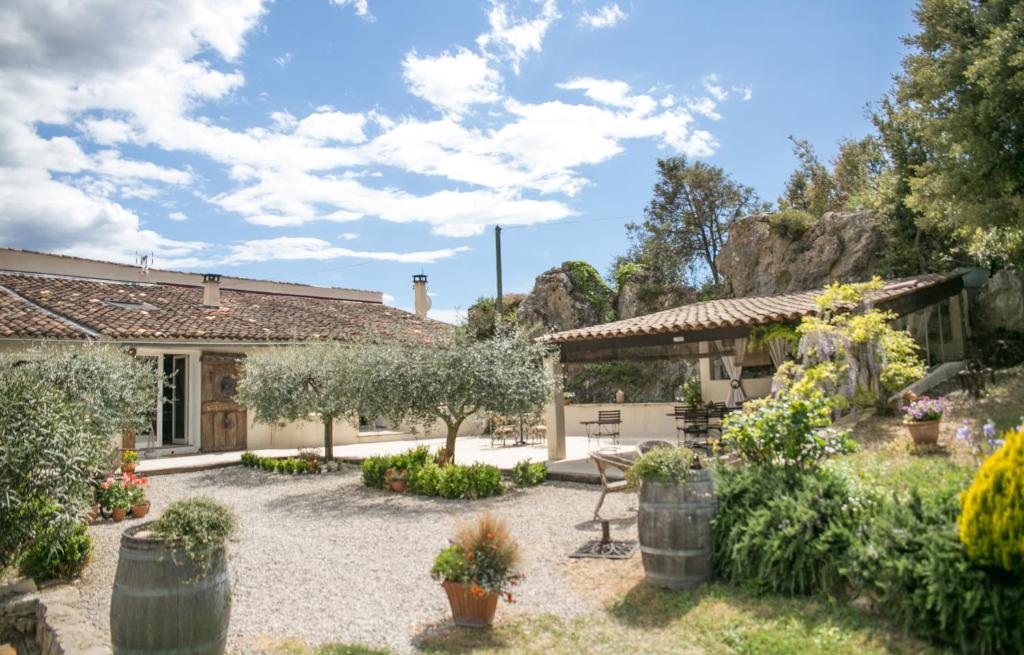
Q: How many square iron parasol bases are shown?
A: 1